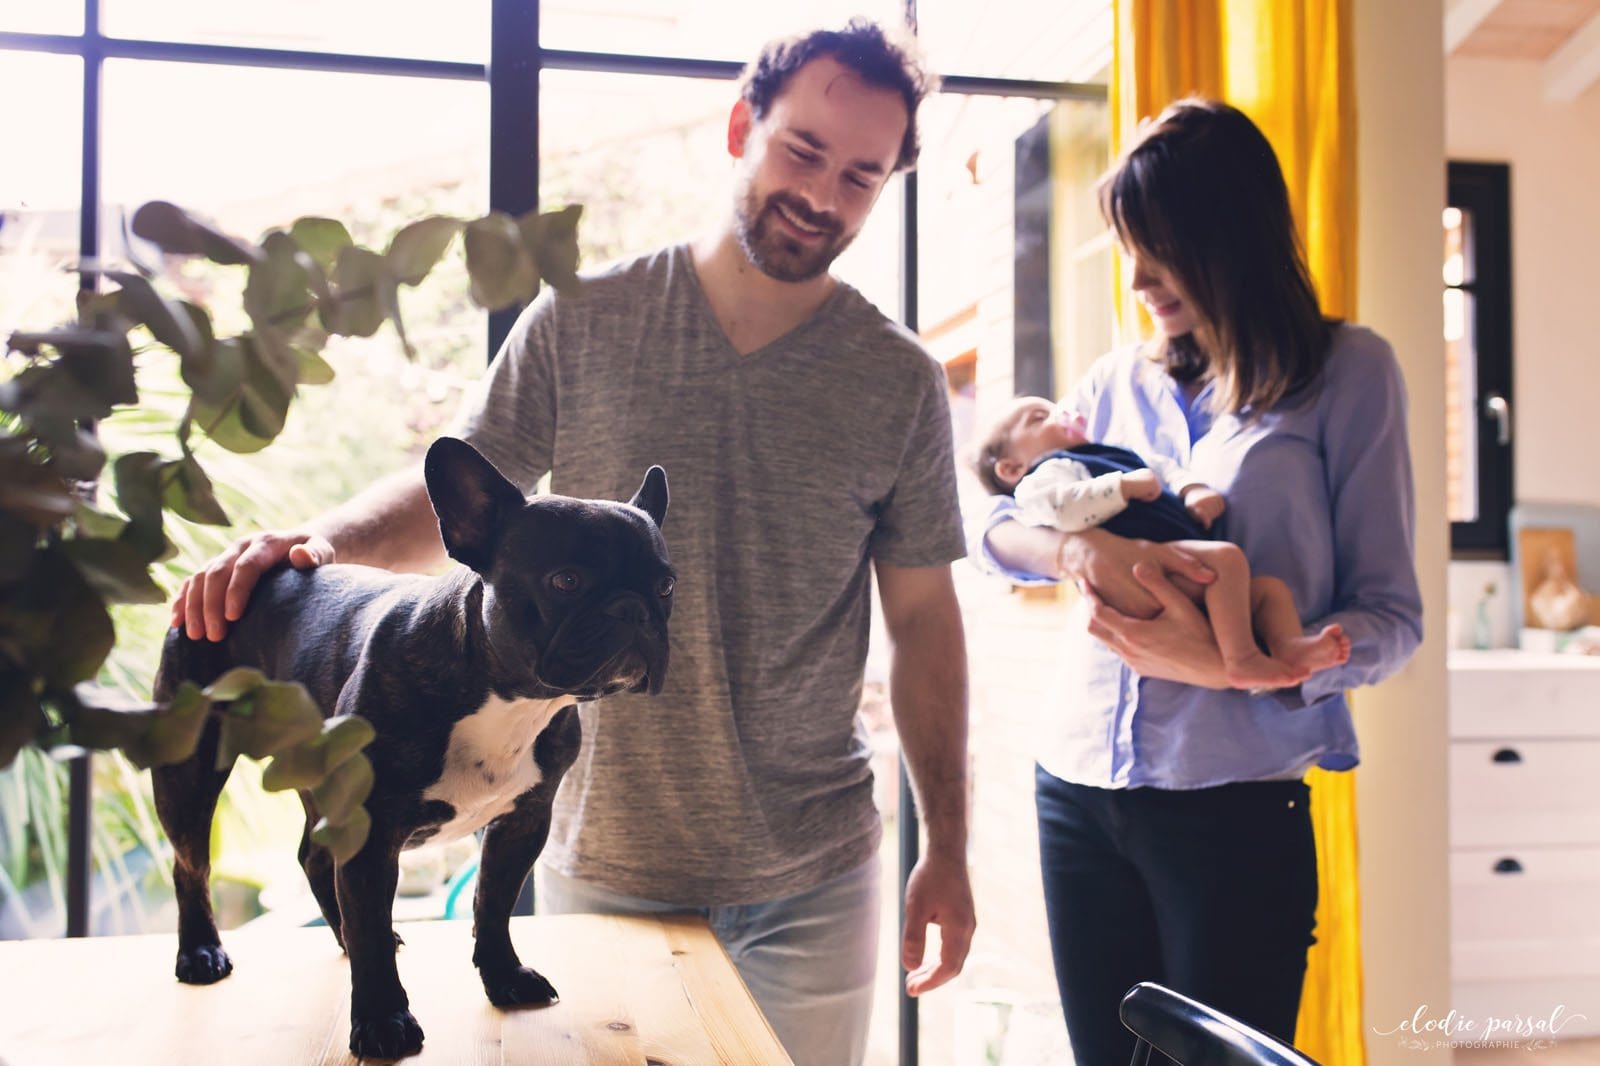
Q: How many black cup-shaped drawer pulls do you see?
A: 2